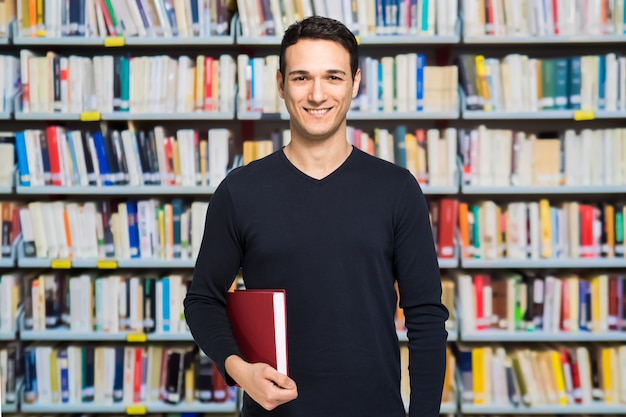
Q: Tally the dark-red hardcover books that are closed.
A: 1